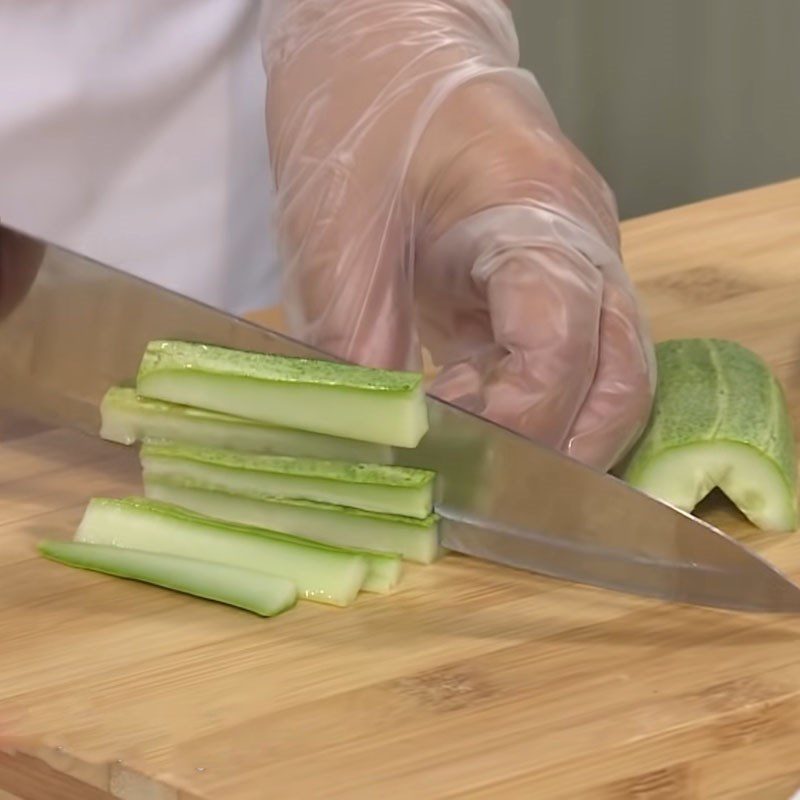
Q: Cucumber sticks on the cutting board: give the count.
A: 7